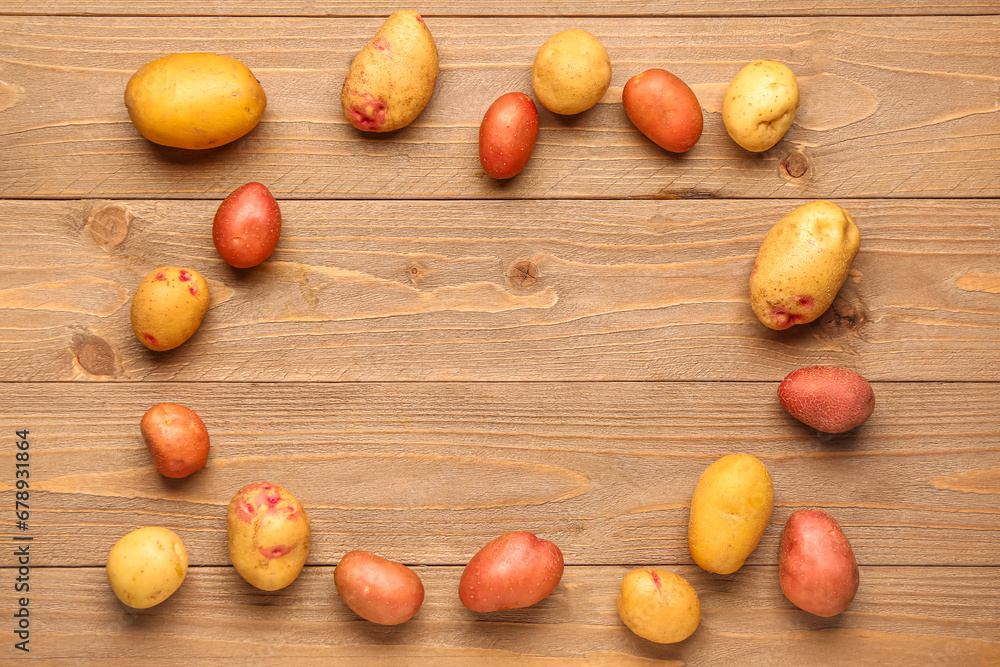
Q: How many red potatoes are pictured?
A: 8